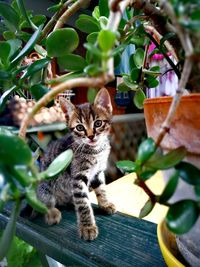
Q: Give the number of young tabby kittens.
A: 1